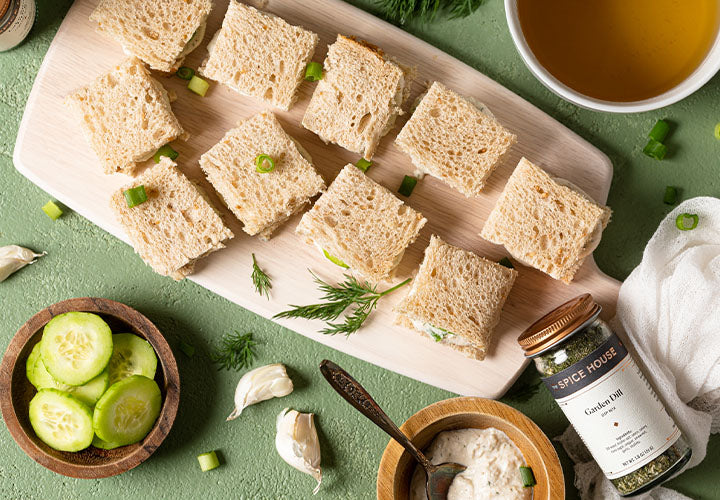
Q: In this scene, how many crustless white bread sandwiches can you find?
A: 10